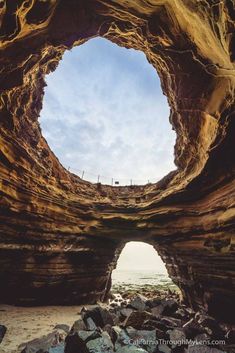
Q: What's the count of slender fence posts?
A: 6